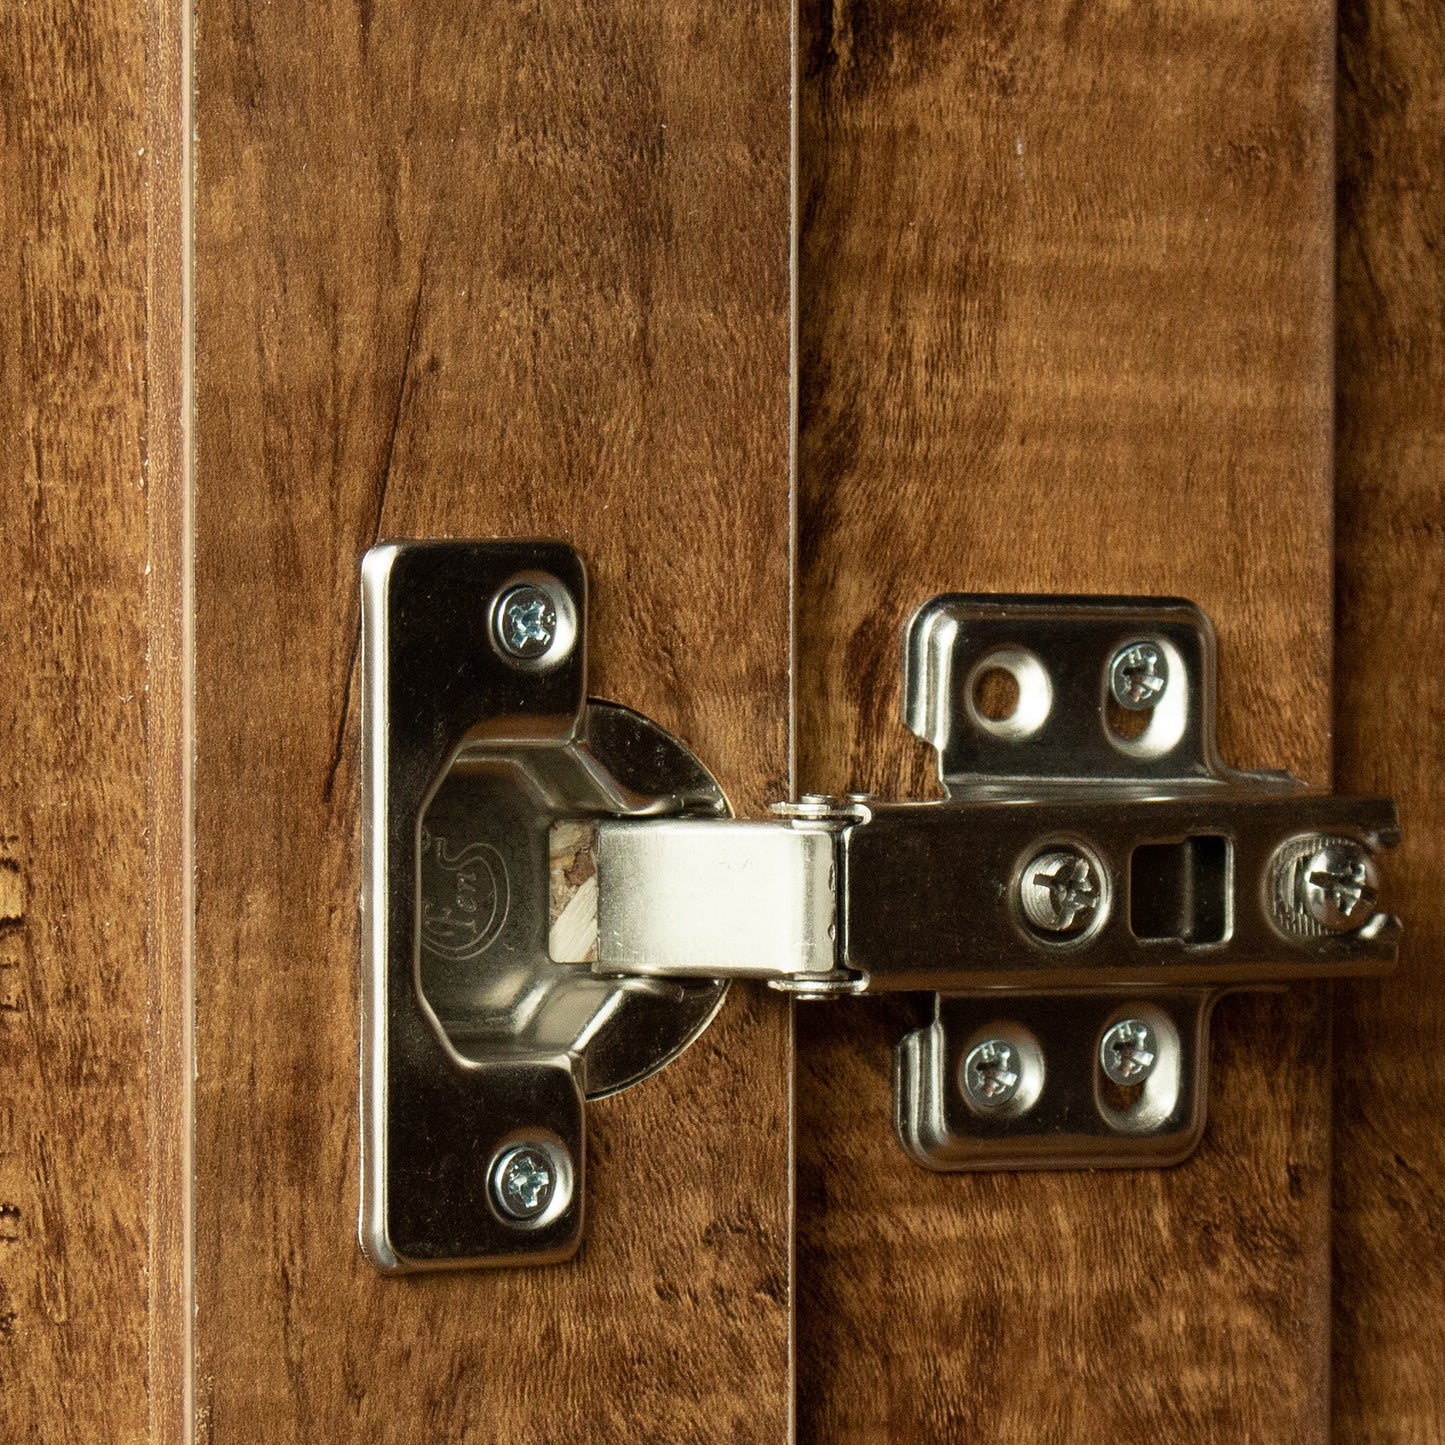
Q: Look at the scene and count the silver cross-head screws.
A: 7